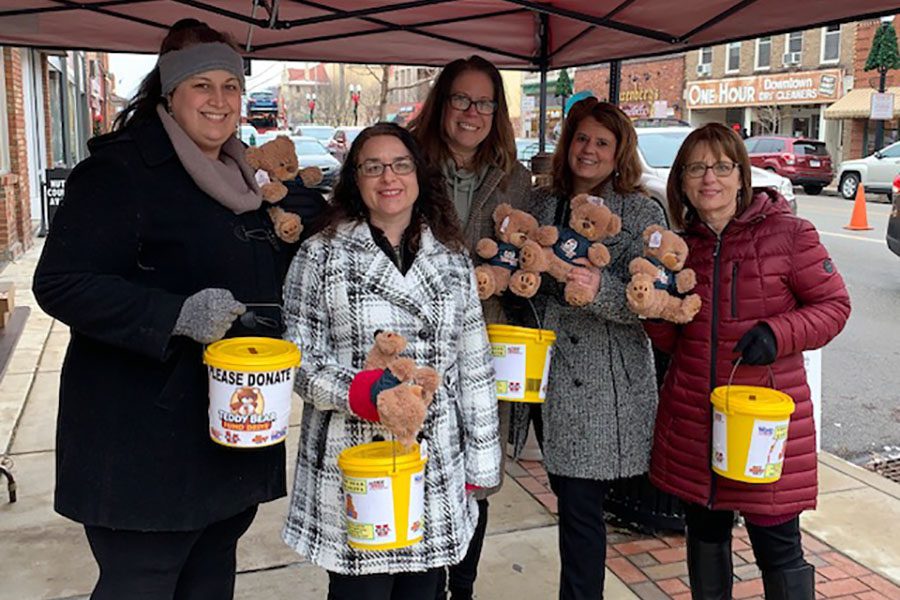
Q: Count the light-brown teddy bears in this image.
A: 5